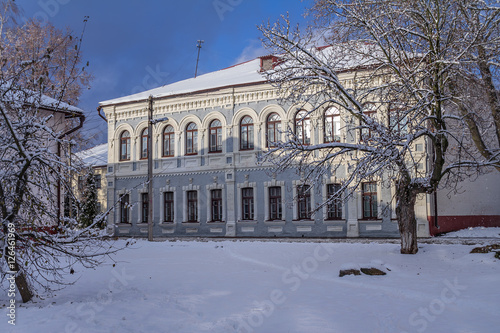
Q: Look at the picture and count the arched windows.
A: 11